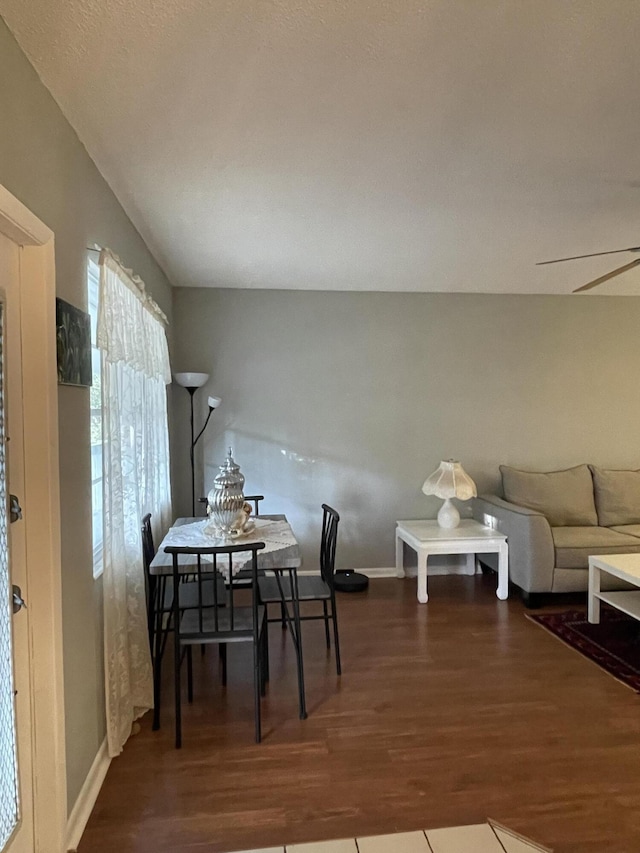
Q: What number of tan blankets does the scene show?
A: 0